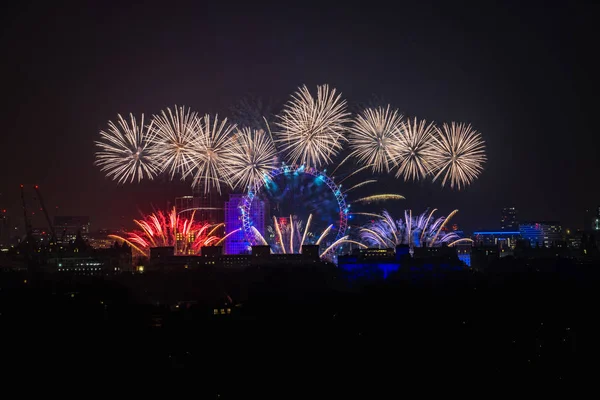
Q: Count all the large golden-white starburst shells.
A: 8